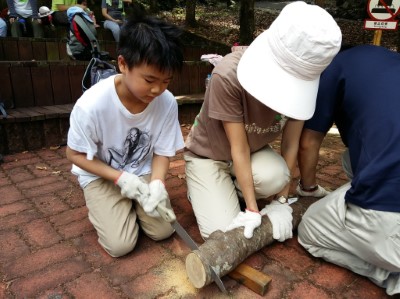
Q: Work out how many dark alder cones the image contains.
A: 0